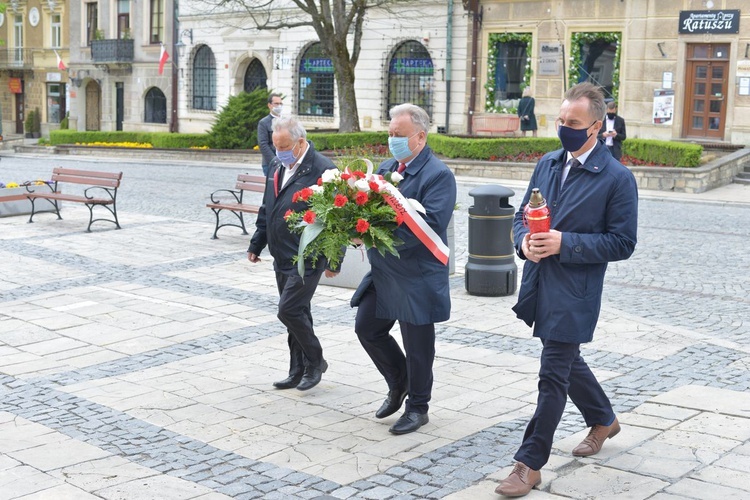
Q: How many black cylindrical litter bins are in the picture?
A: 1